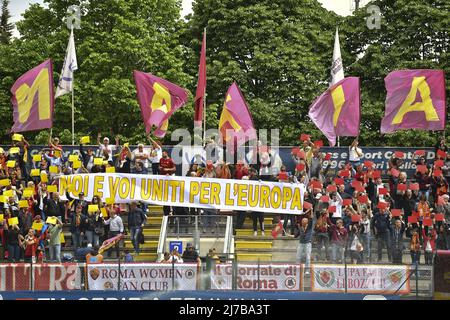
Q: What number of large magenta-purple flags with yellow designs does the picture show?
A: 5